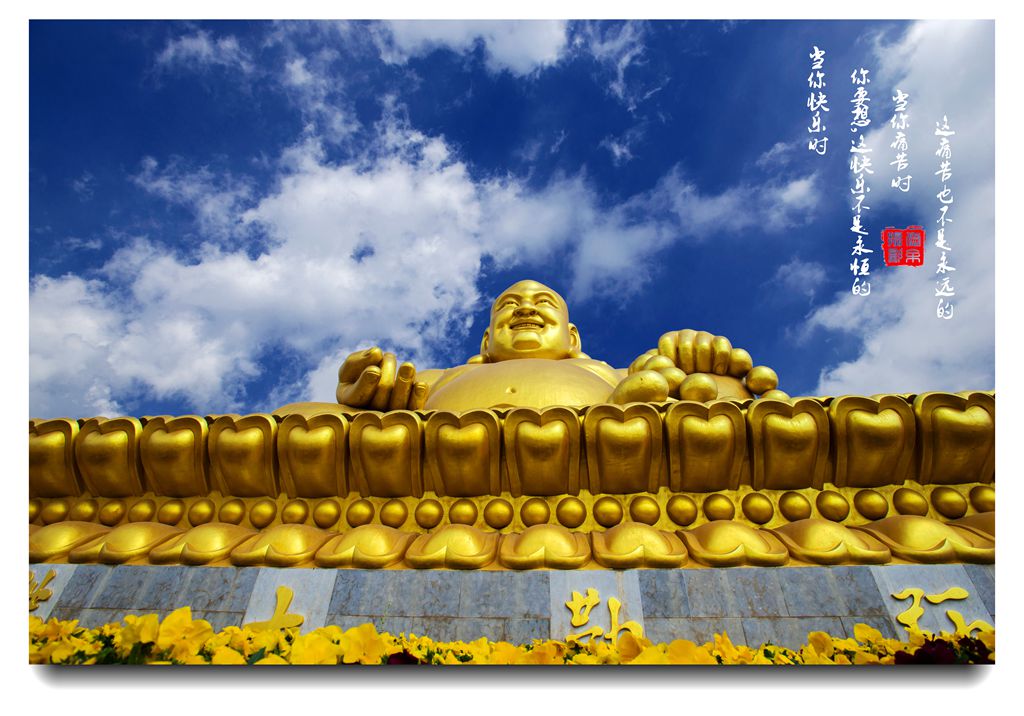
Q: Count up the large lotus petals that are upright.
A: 13